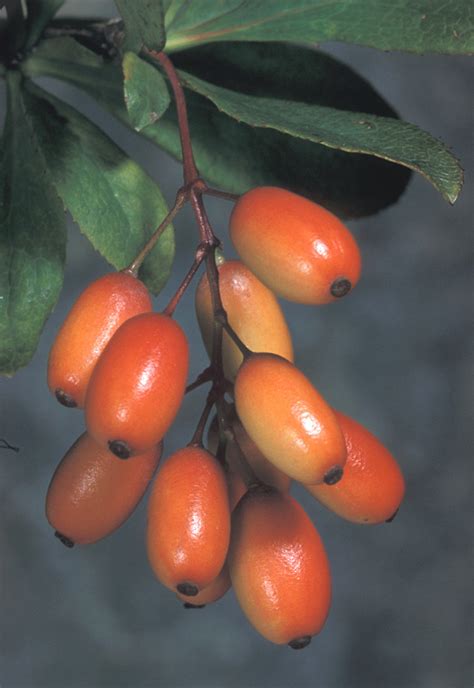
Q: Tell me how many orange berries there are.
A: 11